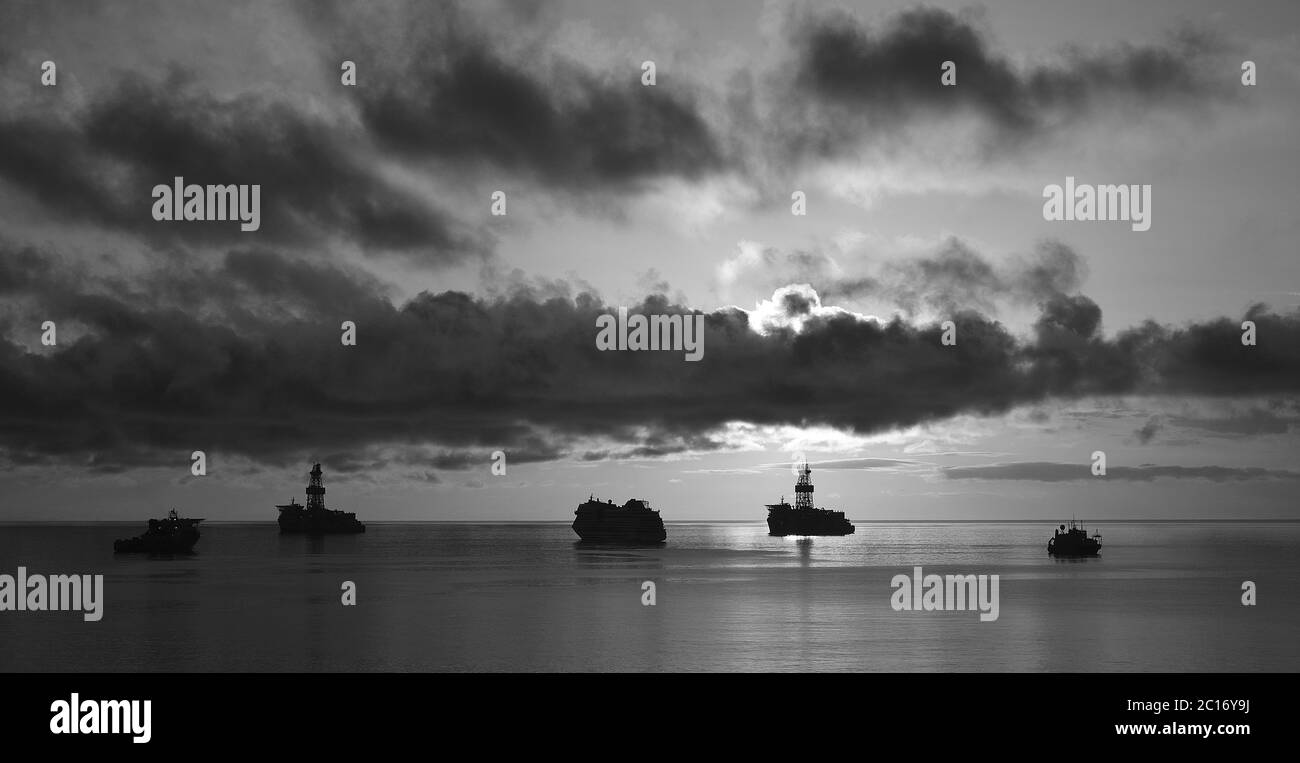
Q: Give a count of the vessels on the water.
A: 5